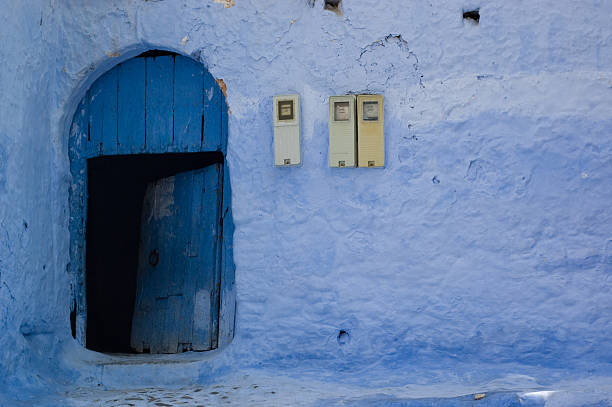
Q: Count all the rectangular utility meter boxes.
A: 3